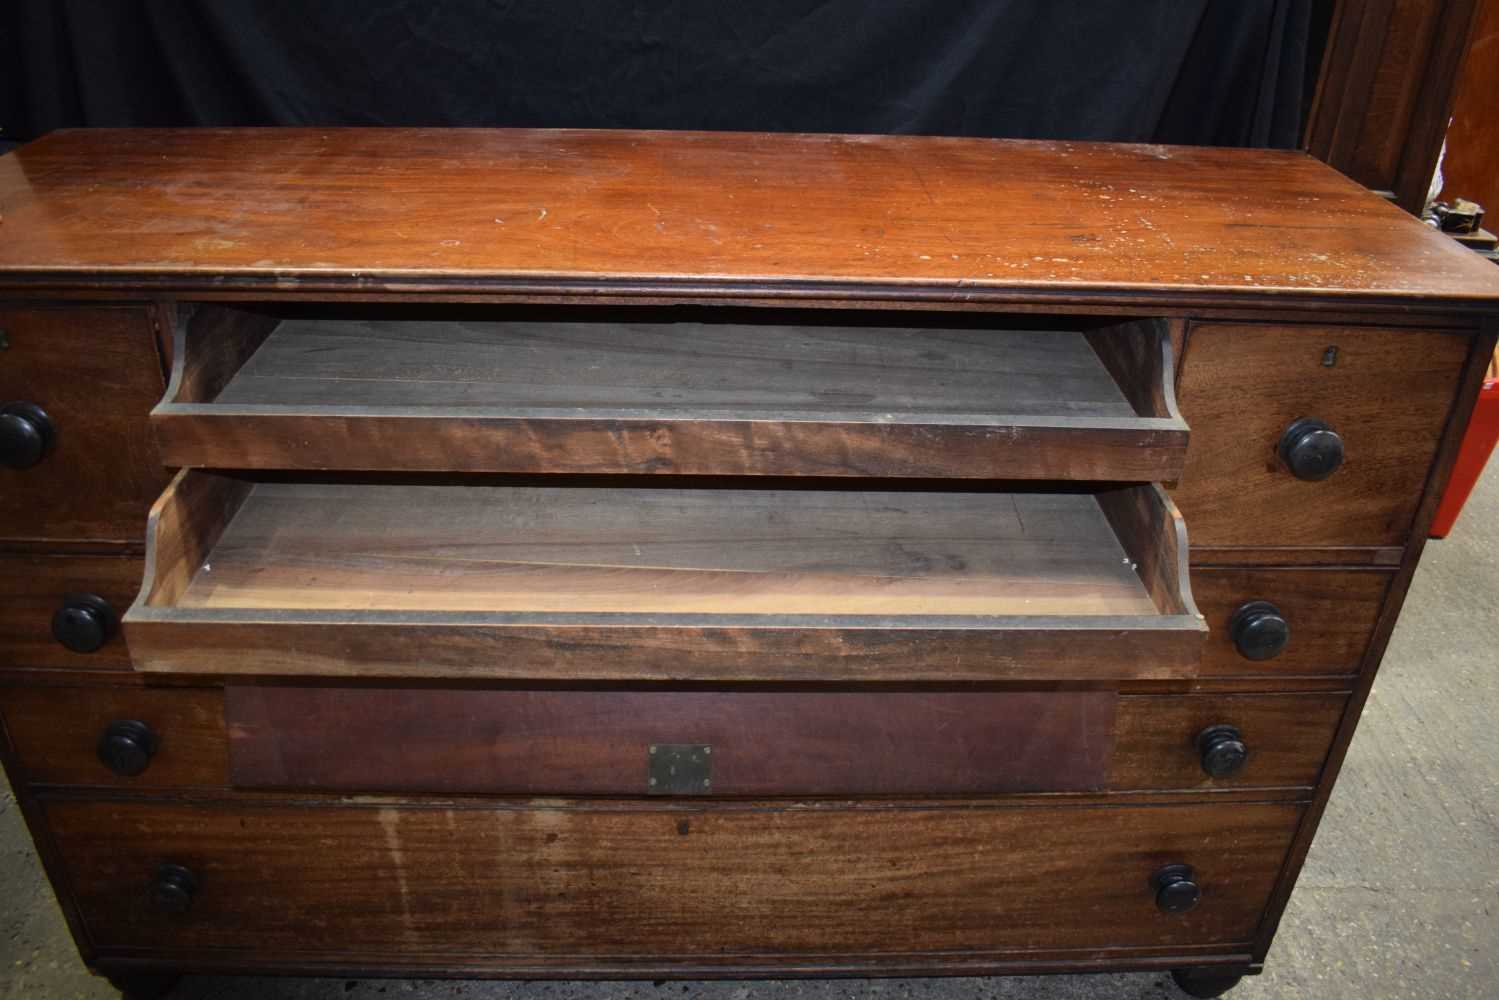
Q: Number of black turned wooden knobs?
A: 8